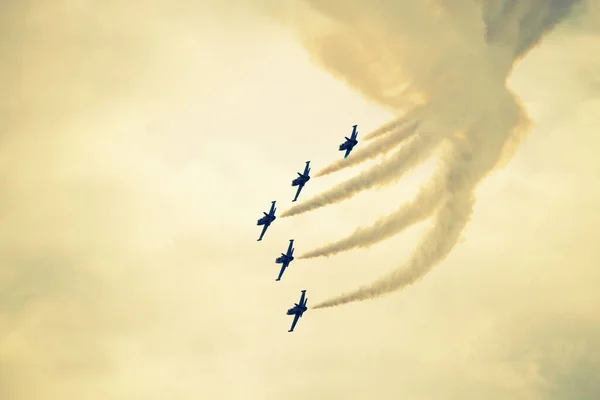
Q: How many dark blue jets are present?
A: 5